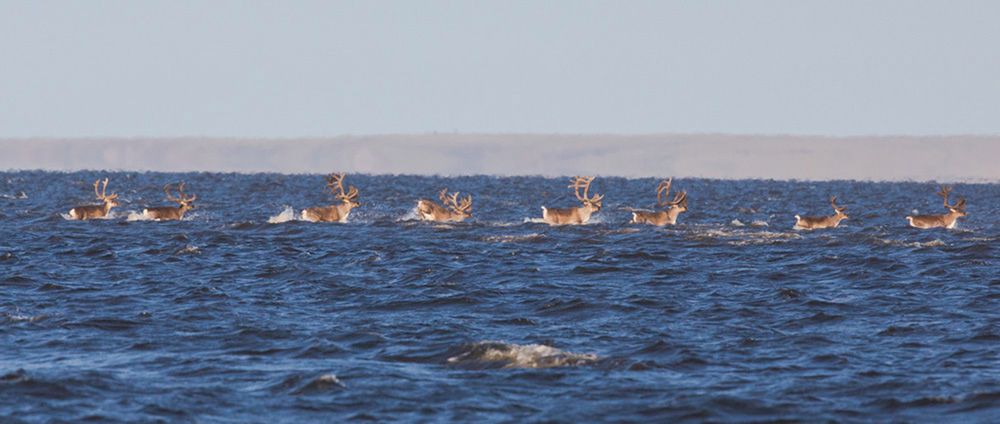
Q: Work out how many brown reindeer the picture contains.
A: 8